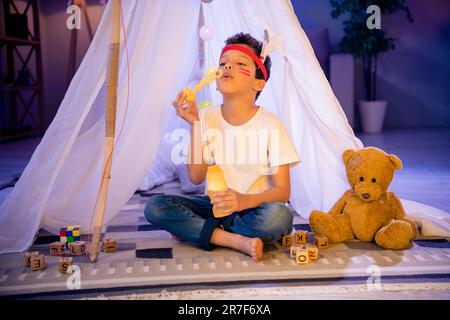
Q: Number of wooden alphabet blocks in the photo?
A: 12